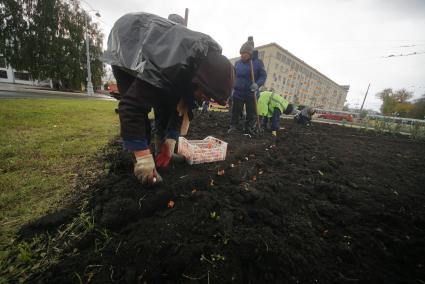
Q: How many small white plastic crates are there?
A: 1